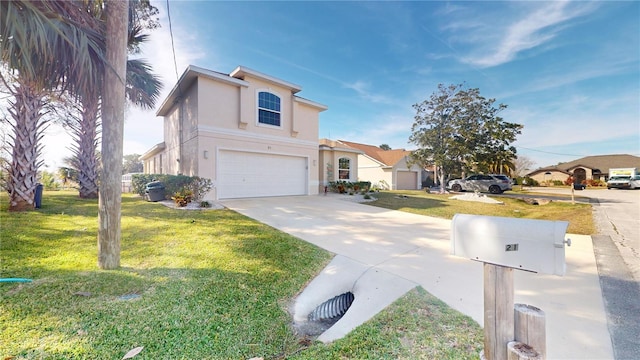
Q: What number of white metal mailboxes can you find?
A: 1